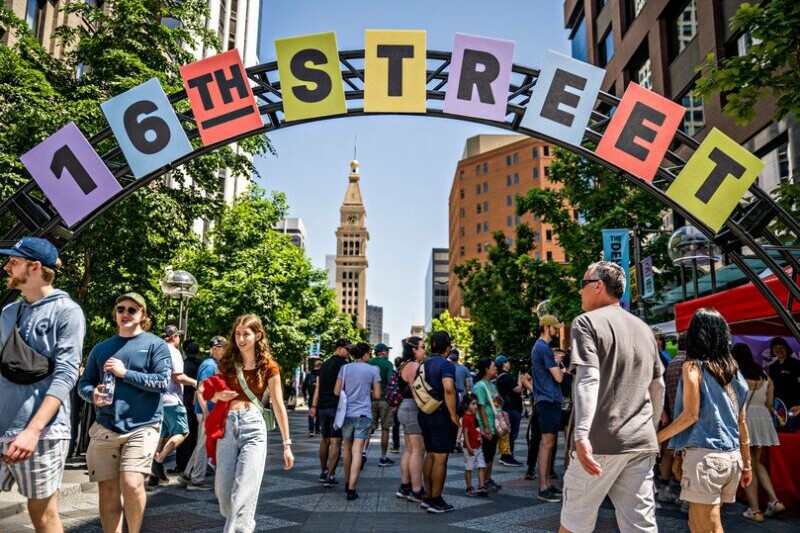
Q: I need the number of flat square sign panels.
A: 9